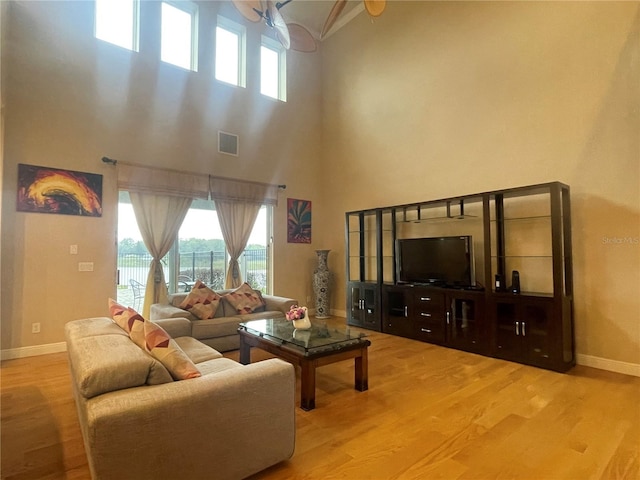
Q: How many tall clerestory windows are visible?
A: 4